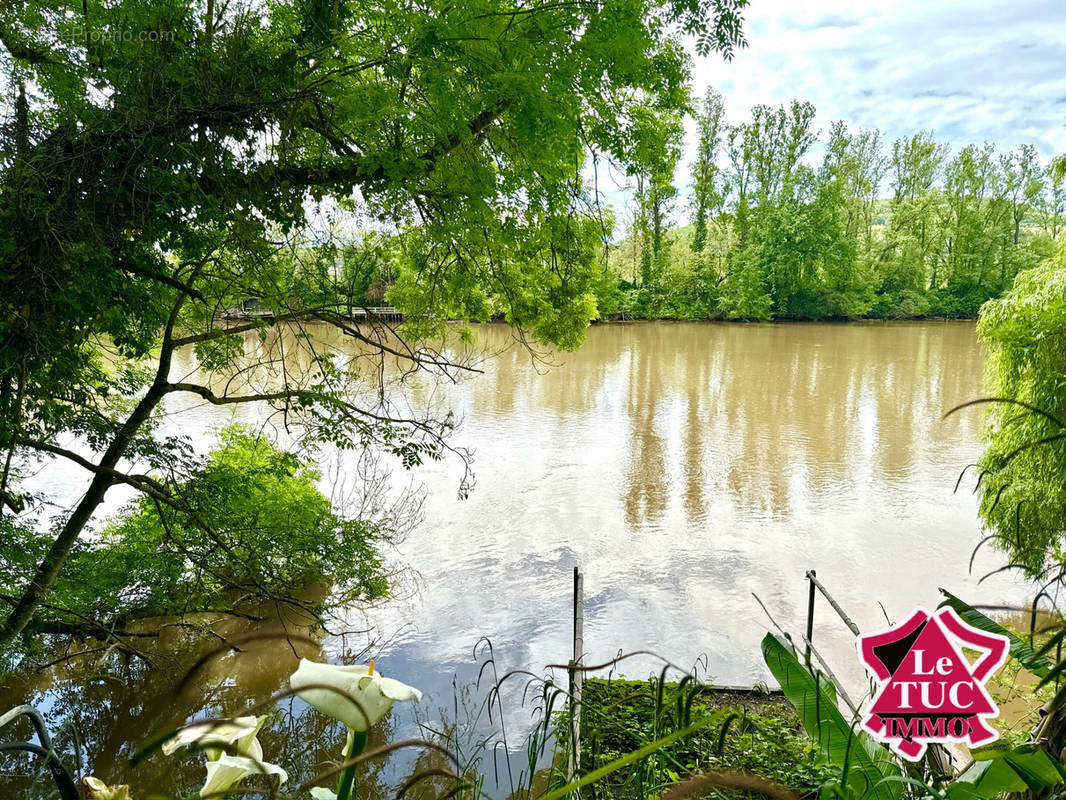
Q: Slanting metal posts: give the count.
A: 2